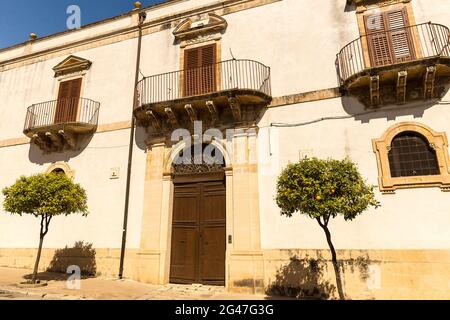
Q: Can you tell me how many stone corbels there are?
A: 11